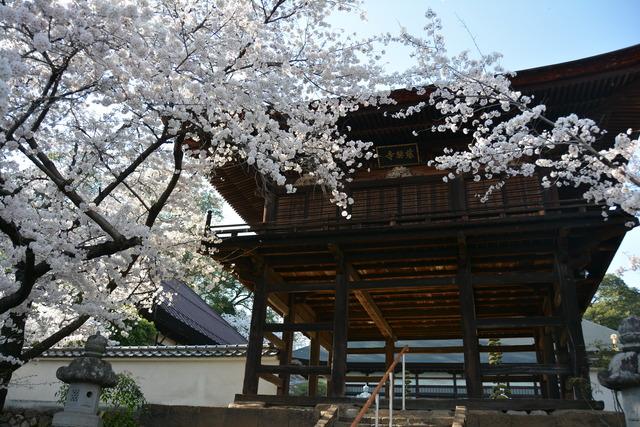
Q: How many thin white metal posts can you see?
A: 3